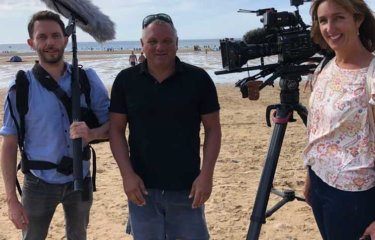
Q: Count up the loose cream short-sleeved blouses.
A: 1